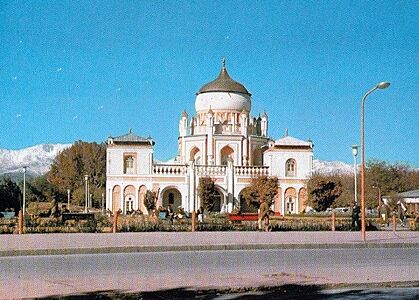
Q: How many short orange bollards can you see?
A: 5